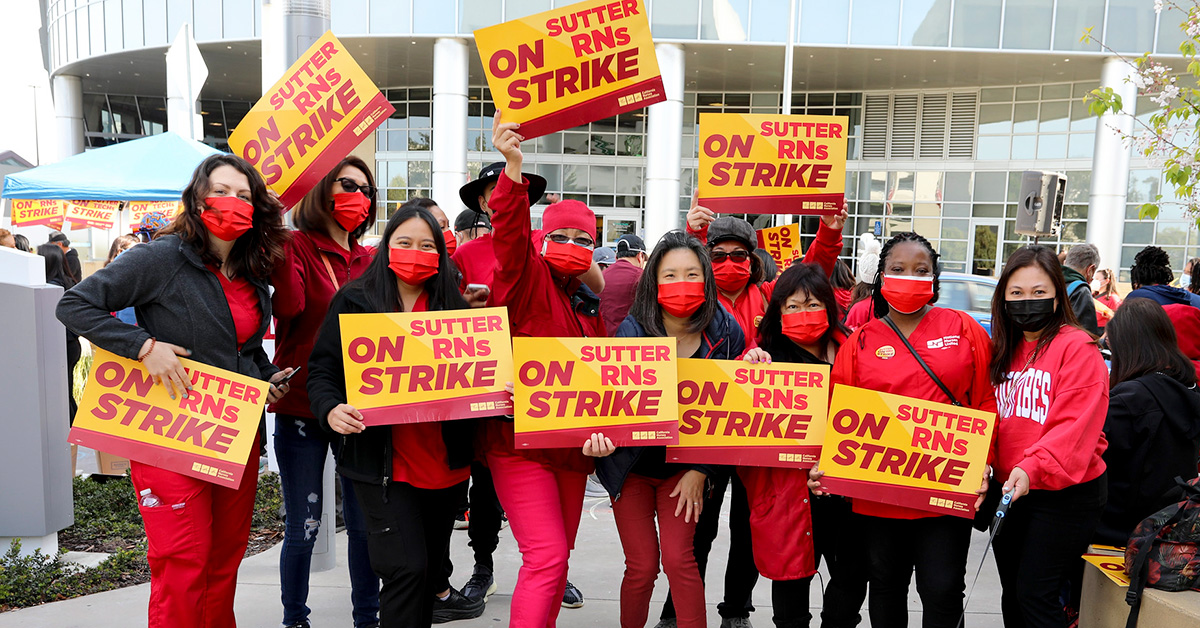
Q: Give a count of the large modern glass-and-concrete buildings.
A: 1